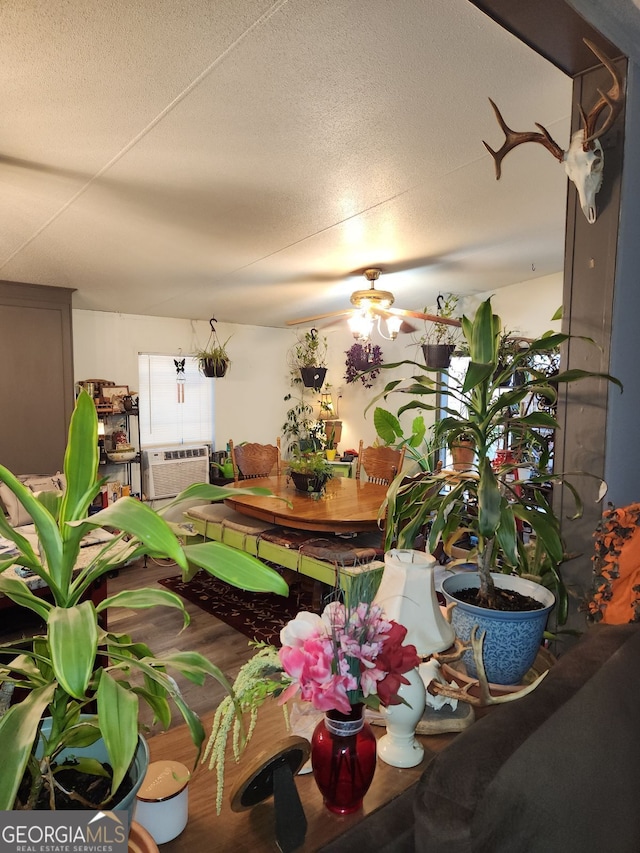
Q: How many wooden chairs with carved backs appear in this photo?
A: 2